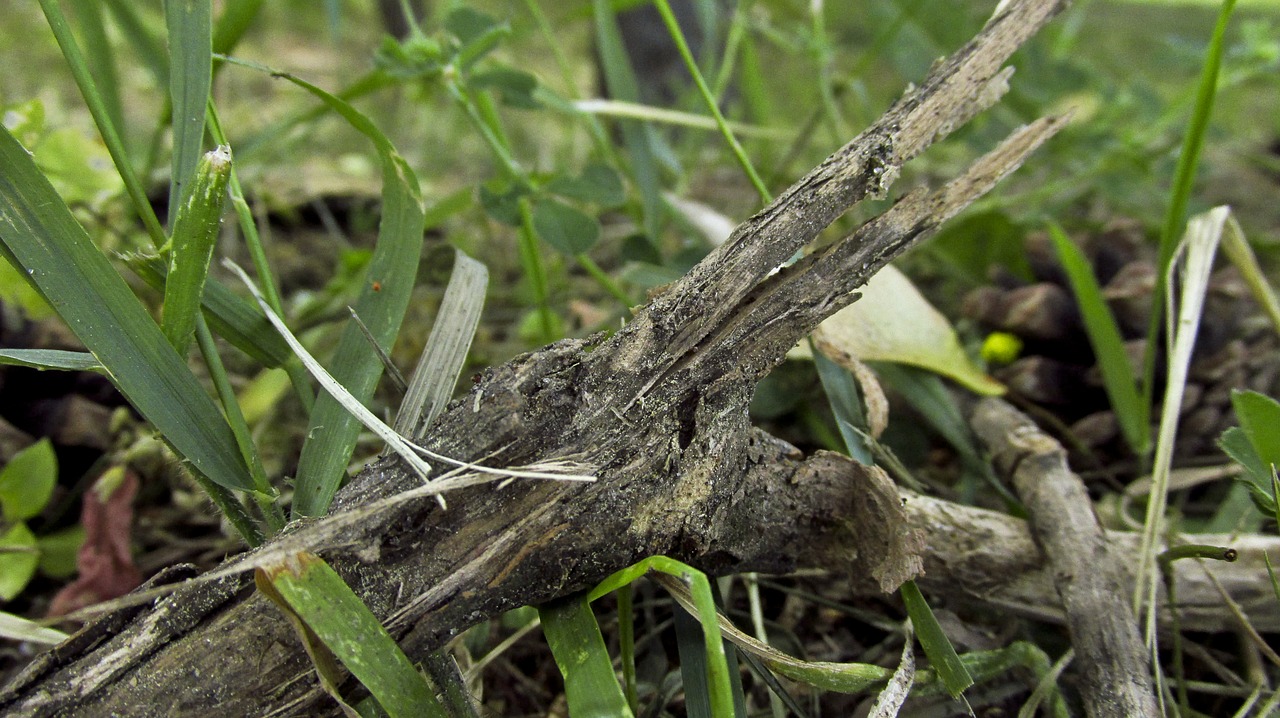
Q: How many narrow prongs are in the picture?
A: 2